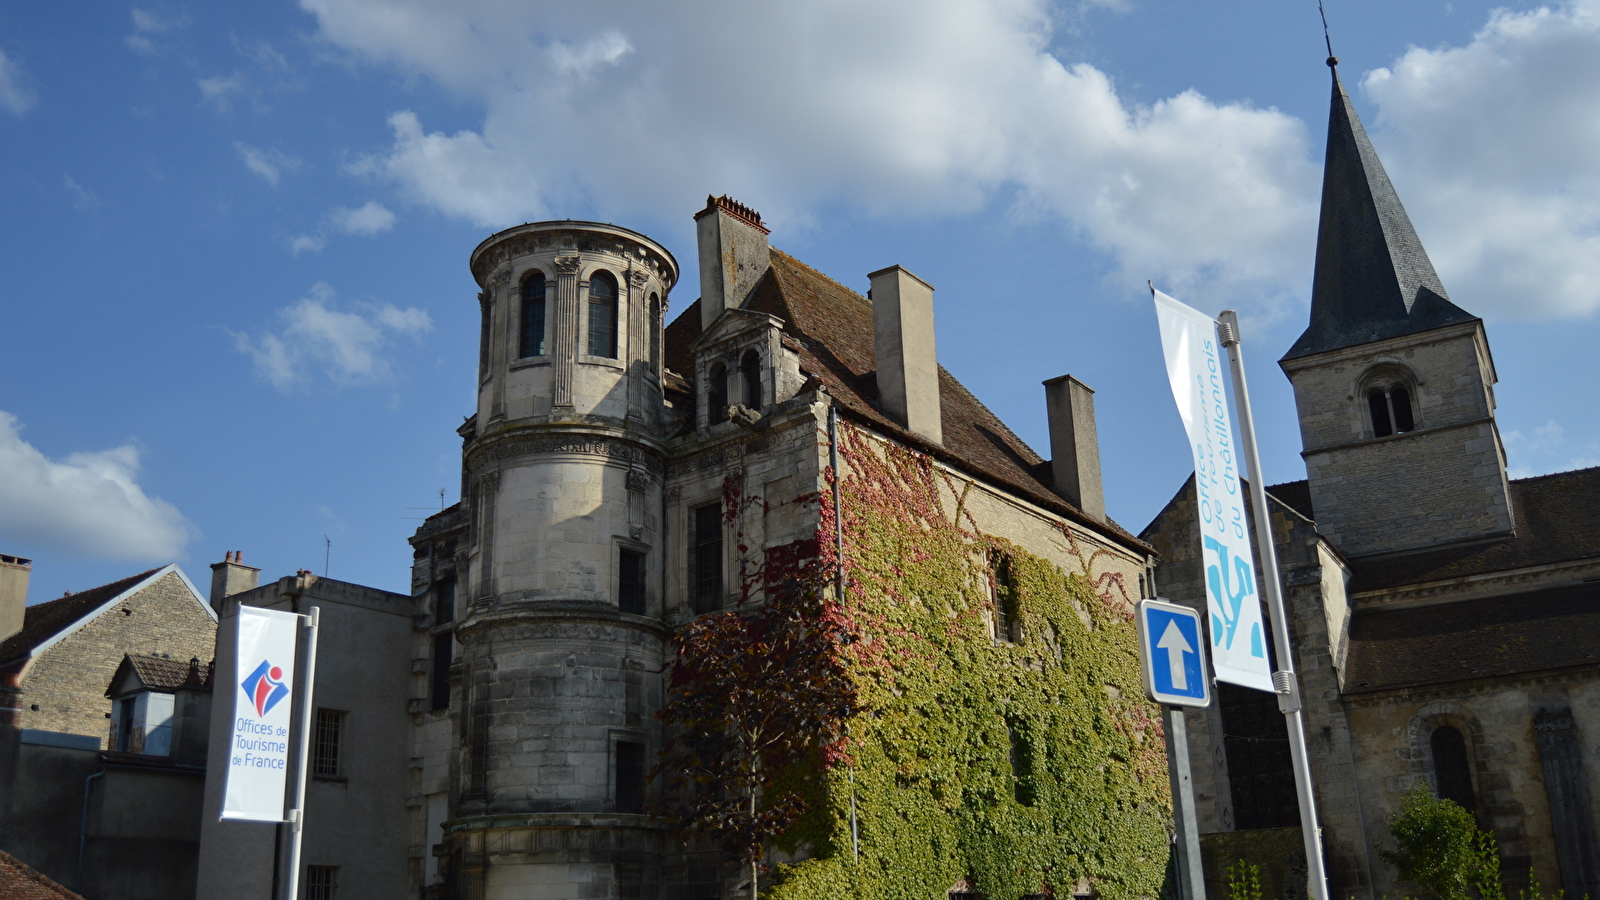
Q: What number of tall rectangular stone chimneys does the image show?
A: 3